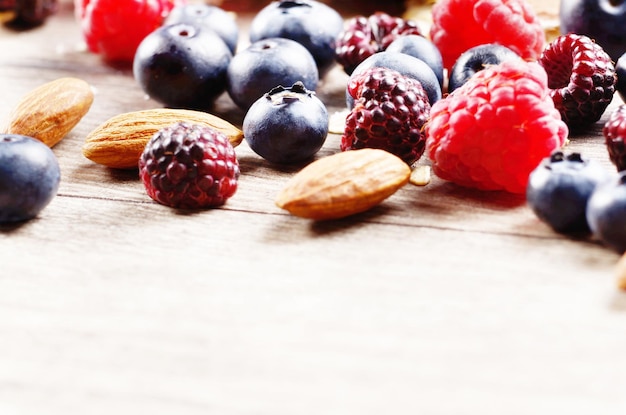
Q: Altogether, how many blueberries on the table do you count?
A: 13